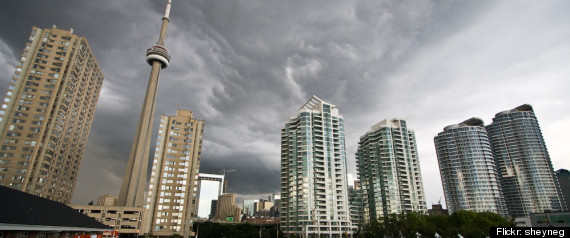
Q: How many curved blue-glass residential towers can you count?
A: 2